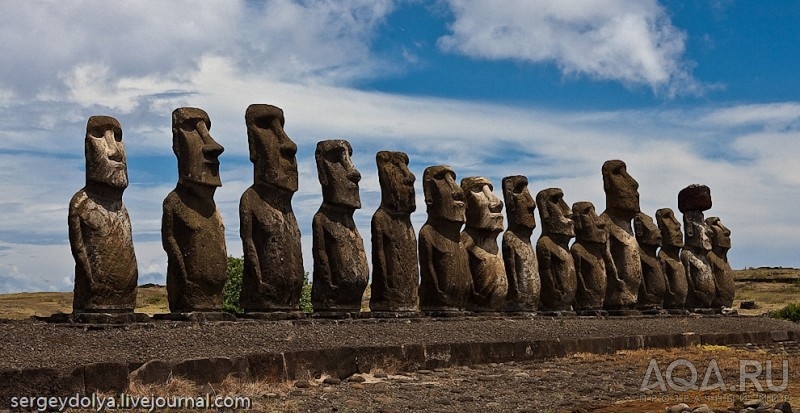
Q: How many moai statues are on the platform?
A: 15